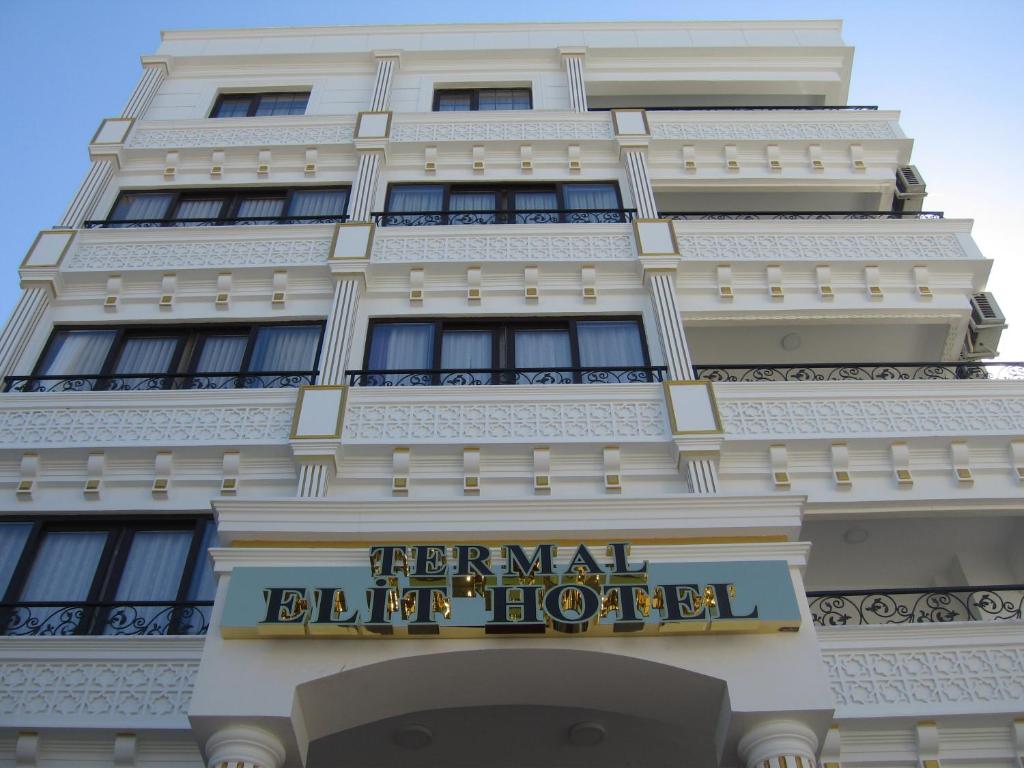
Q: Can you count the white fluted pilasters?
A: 11